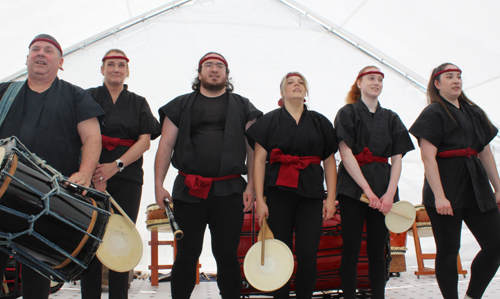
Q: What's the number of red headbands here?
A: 6